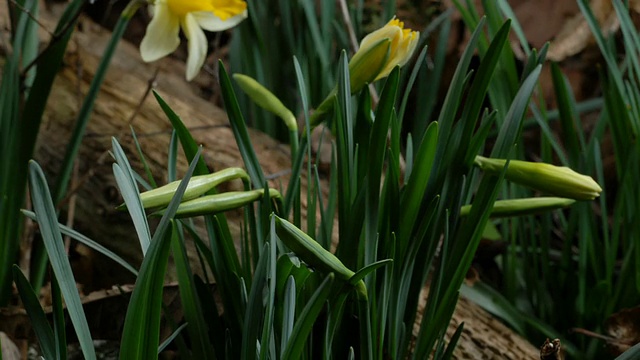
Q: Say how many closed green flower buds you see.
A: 6